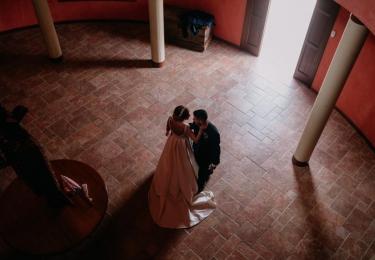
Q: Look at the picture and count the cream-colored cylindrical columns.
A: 3